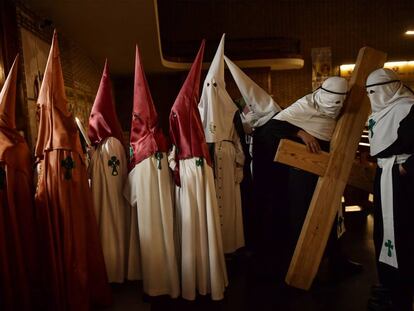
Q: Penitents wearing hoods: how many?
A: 9